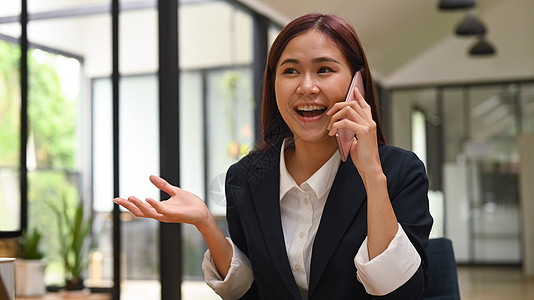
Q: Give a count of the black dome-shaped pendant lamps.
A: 3